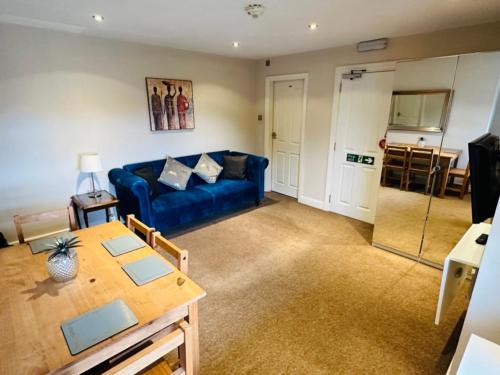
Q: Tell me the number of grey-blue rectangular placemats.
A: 4